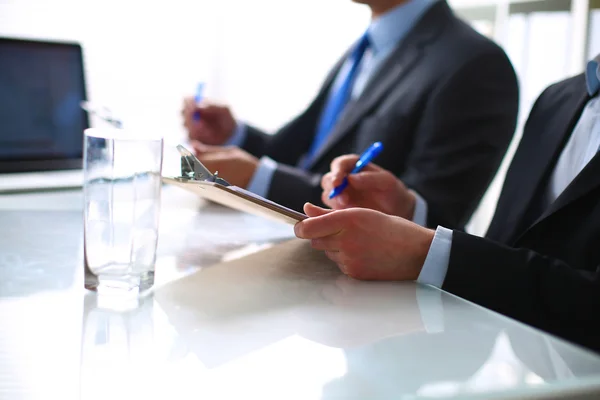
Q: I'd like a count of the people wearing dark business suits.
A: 2